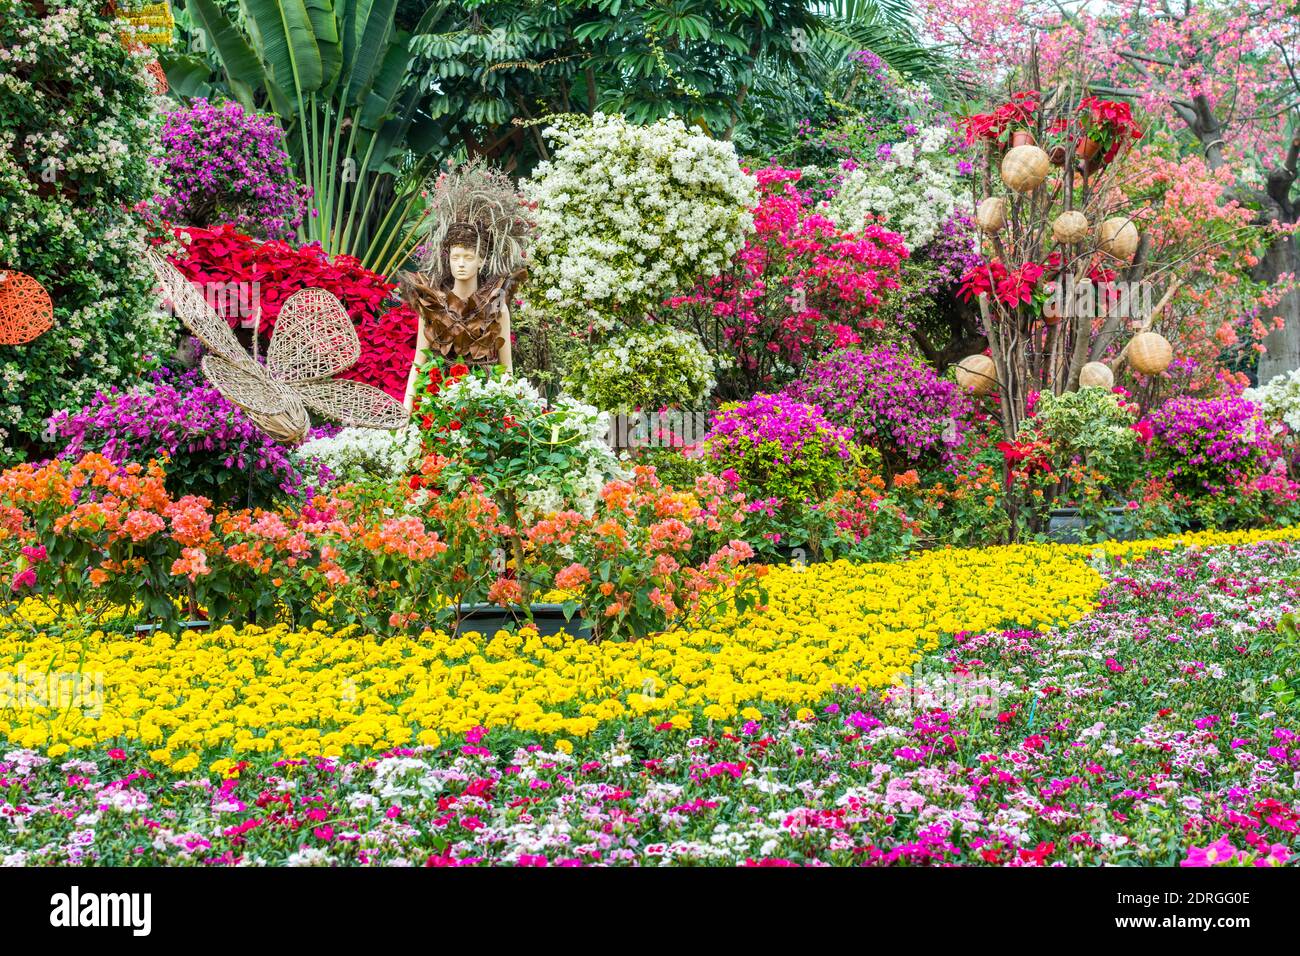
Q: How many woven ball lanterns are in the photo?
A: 7